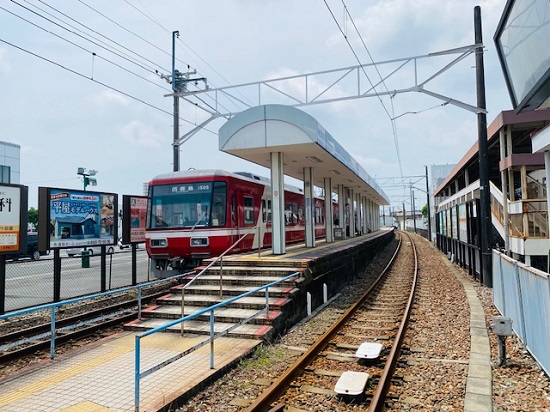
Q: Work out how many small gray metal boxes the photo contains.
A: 1